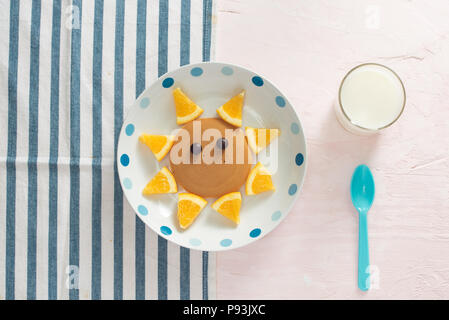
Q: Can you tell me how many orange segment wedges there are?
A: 8